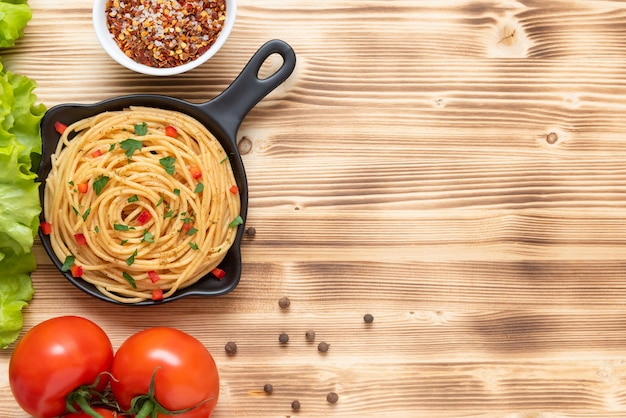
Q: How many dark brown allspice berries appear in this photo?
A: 10